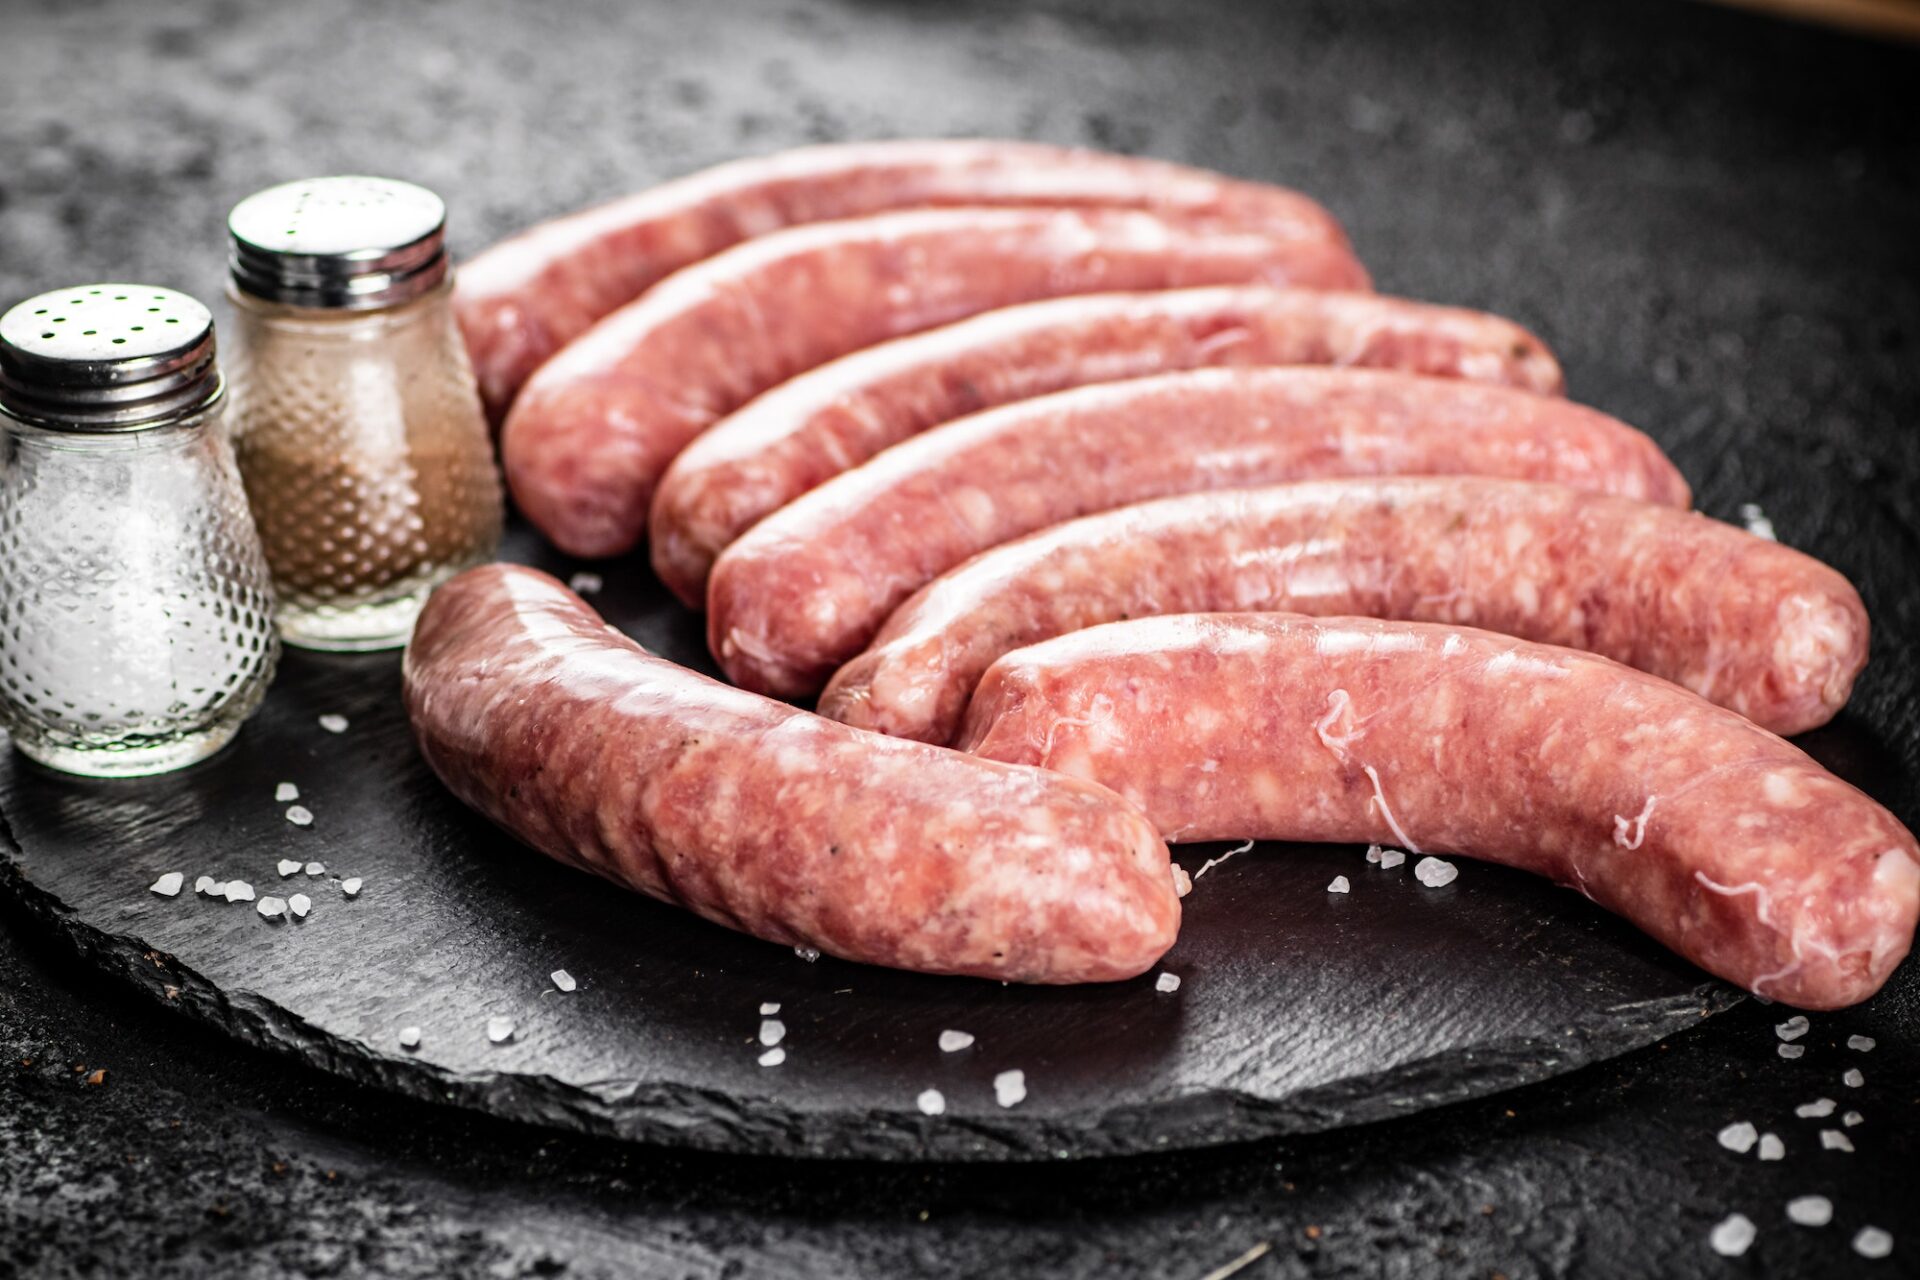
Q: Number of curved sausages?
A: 7